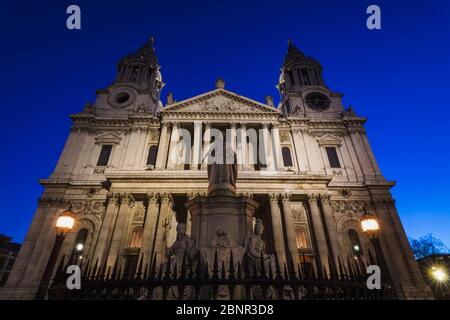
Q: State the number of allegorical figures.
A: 2